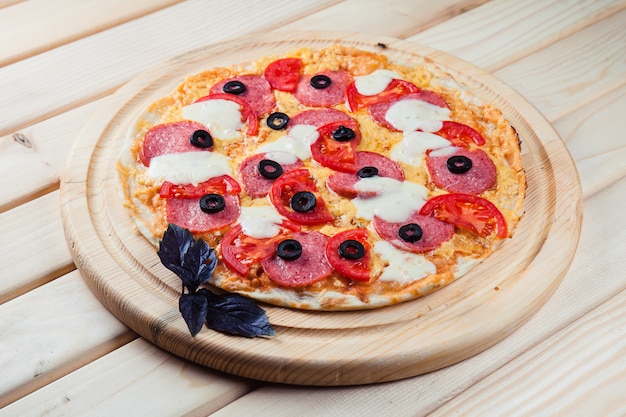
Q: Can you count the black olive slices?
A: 13